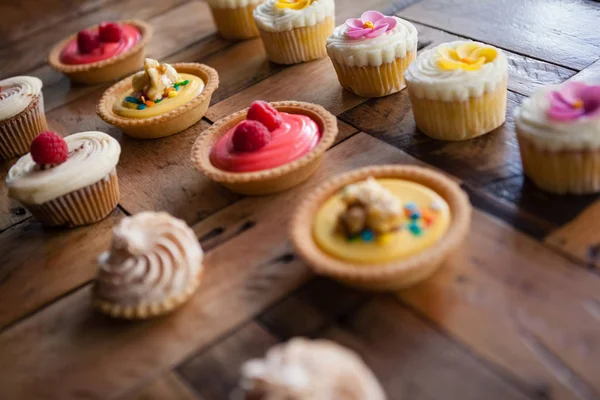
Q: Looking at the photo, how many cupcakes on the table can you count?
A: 7